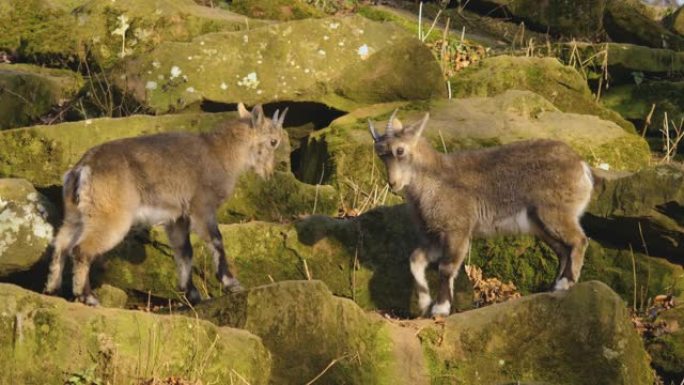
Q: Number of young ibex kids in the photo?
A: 2